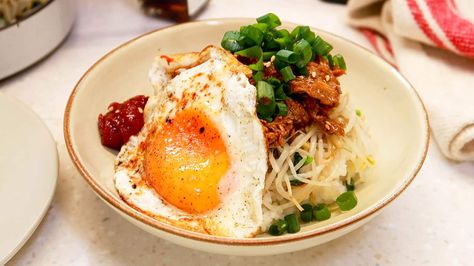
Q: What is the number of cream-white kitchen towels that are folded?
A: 1